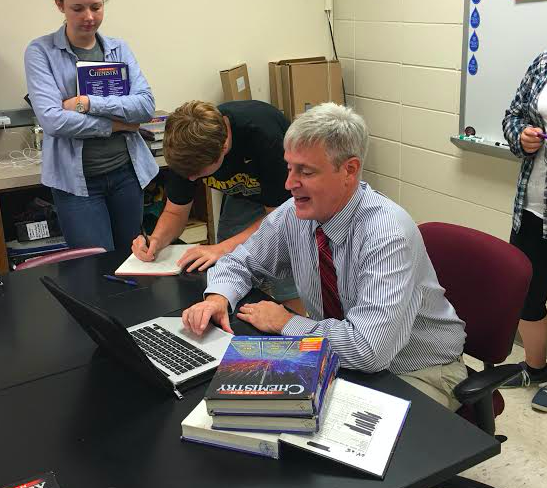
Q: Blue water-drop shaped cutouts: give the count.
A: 4